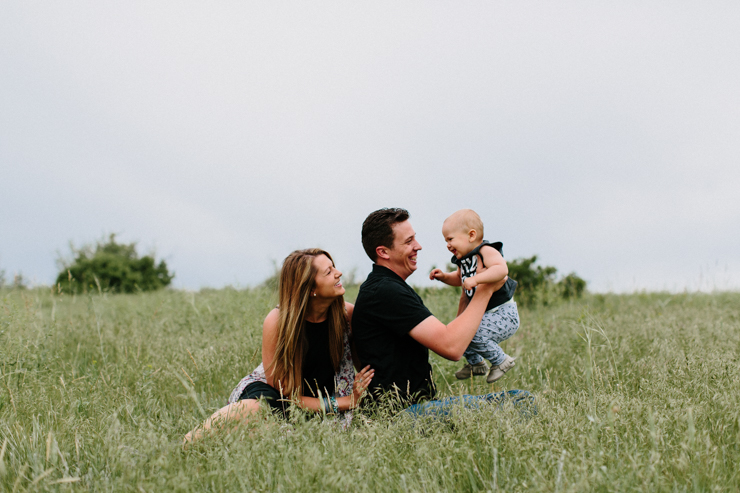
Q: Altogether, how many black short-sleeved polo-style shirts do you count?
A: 1